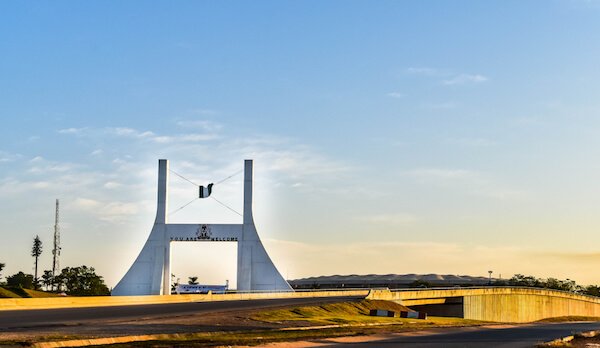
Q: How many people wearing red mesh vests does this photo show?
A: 0